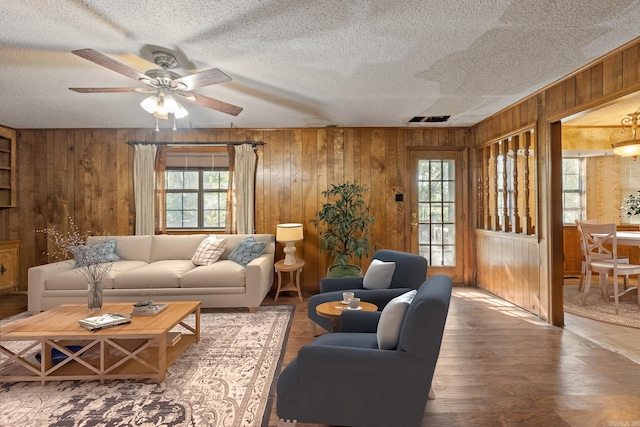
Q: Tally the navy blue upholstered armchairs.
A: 2